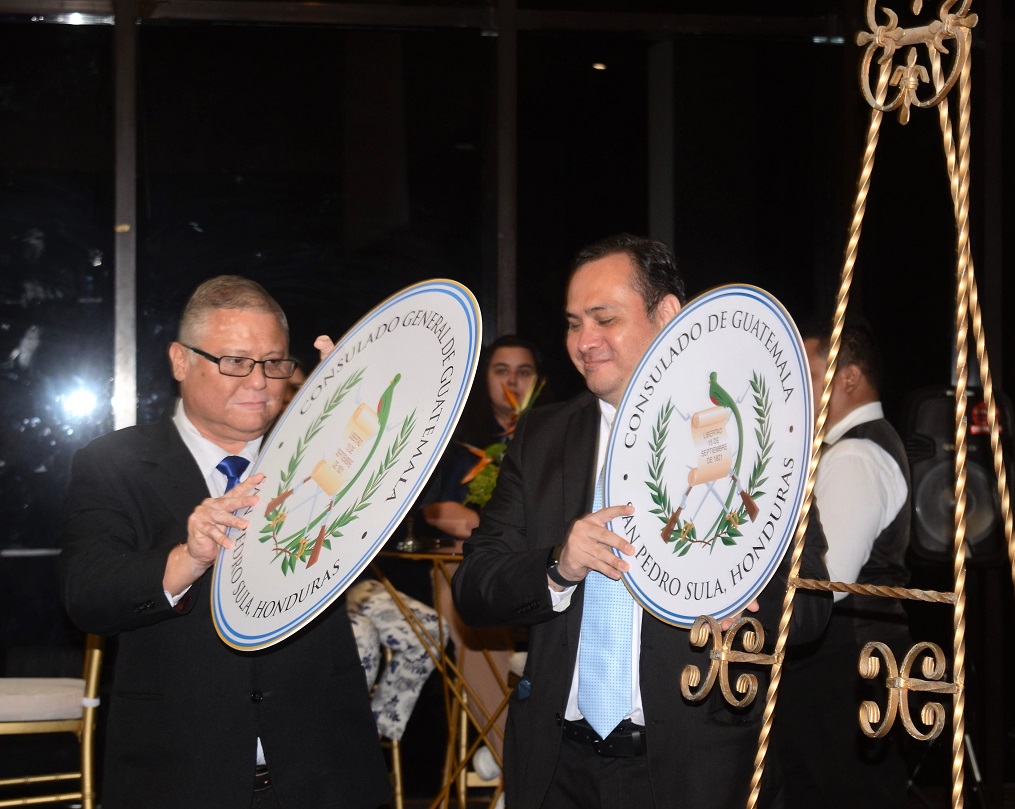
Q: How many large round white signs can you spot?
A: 2